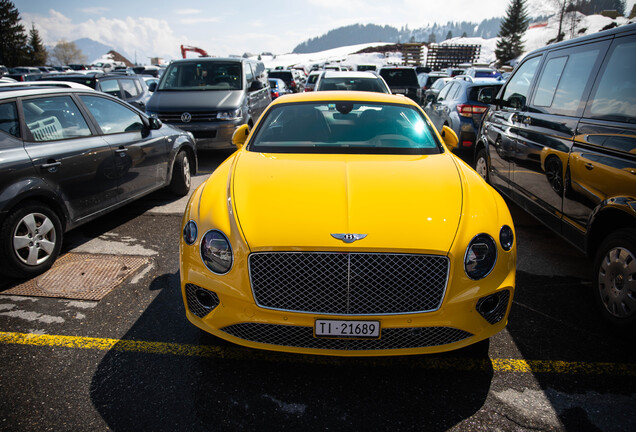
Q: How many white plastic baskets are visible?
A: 1